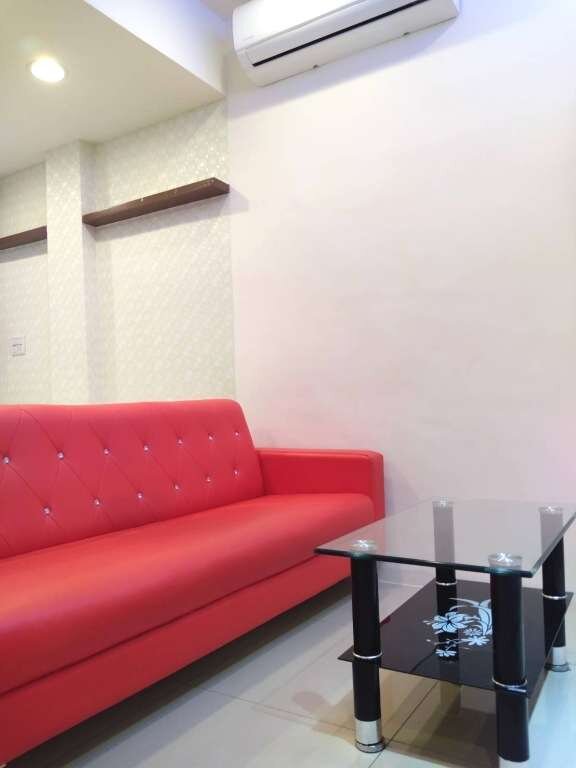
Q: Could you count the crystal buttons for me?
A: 13